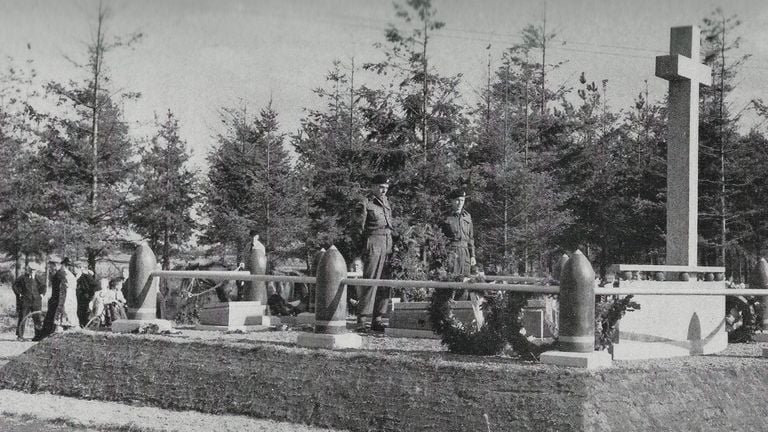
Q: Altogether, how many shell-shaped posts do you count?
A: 7